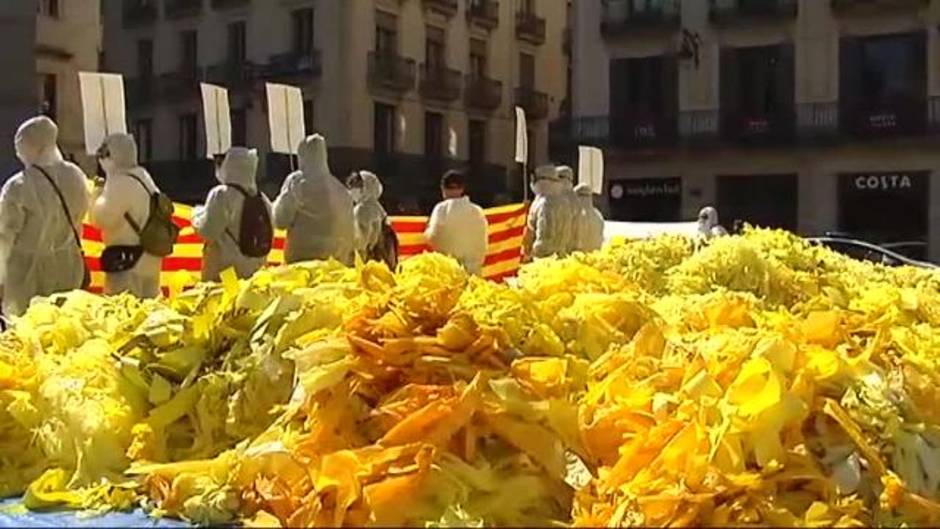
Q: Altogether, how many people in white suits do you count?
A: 10